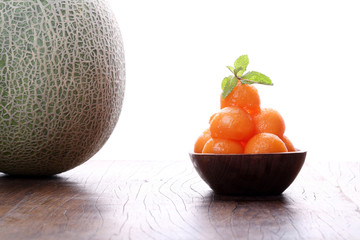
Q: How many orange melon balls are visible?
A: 8